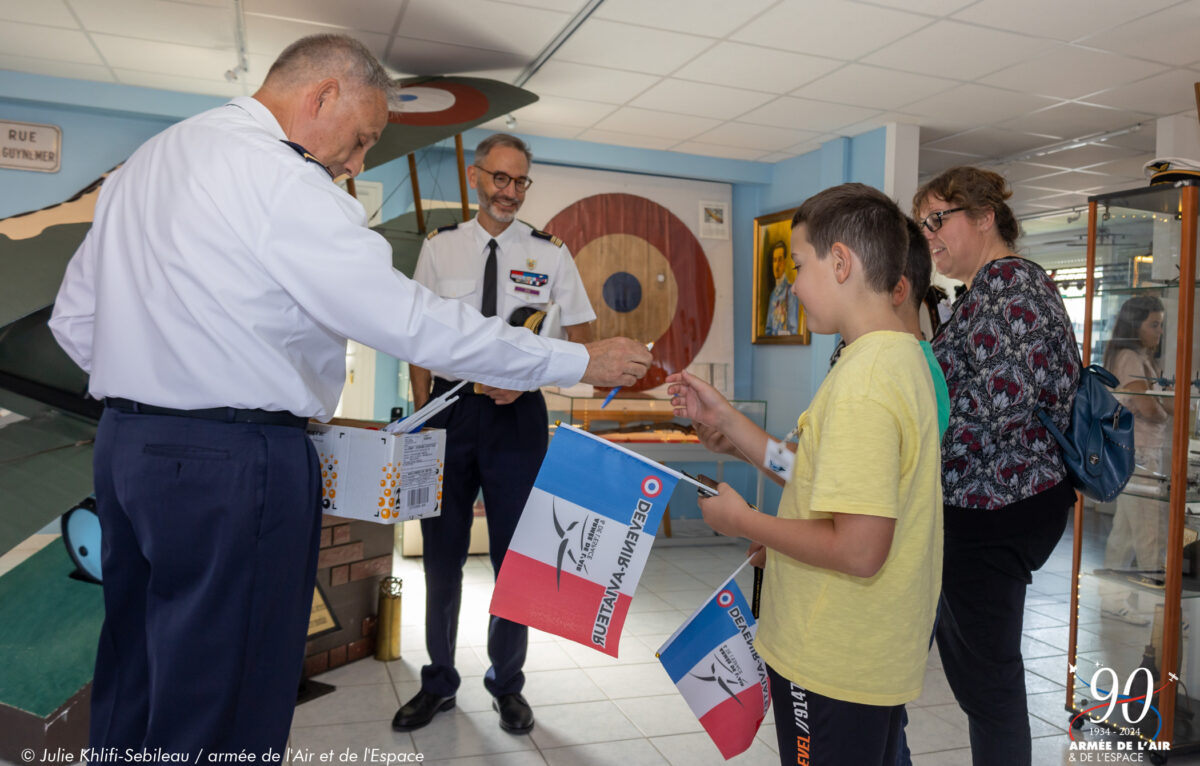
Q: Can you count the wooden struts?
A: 3